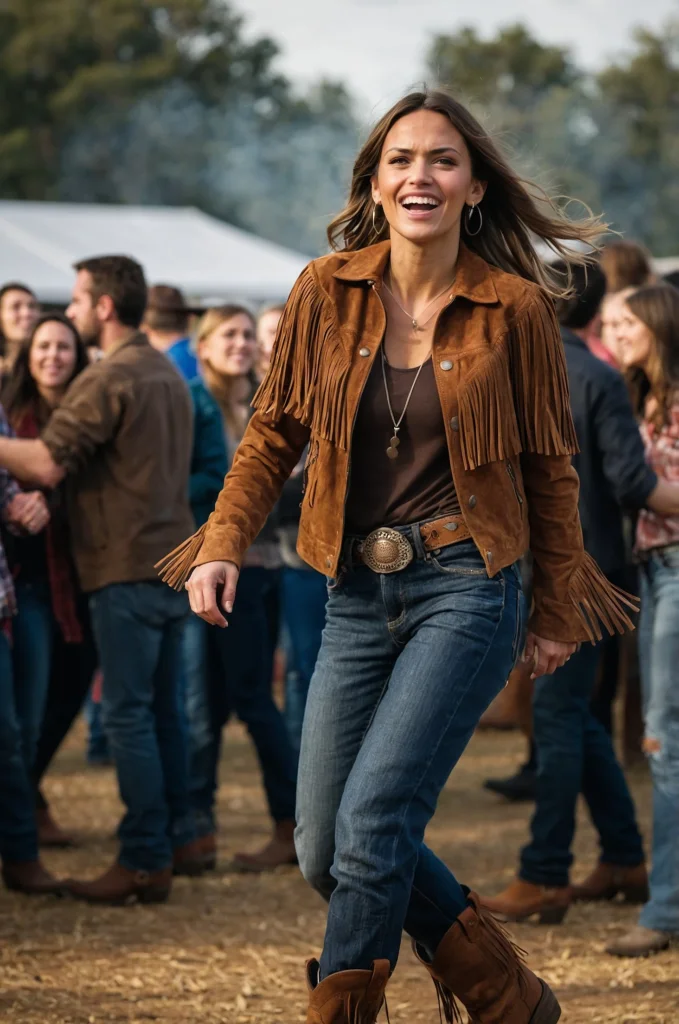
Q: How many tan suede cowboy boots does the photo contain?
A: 2